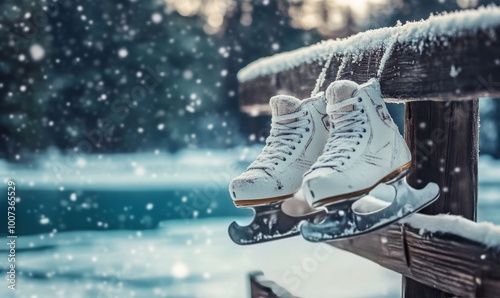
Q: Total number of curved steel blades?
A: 2